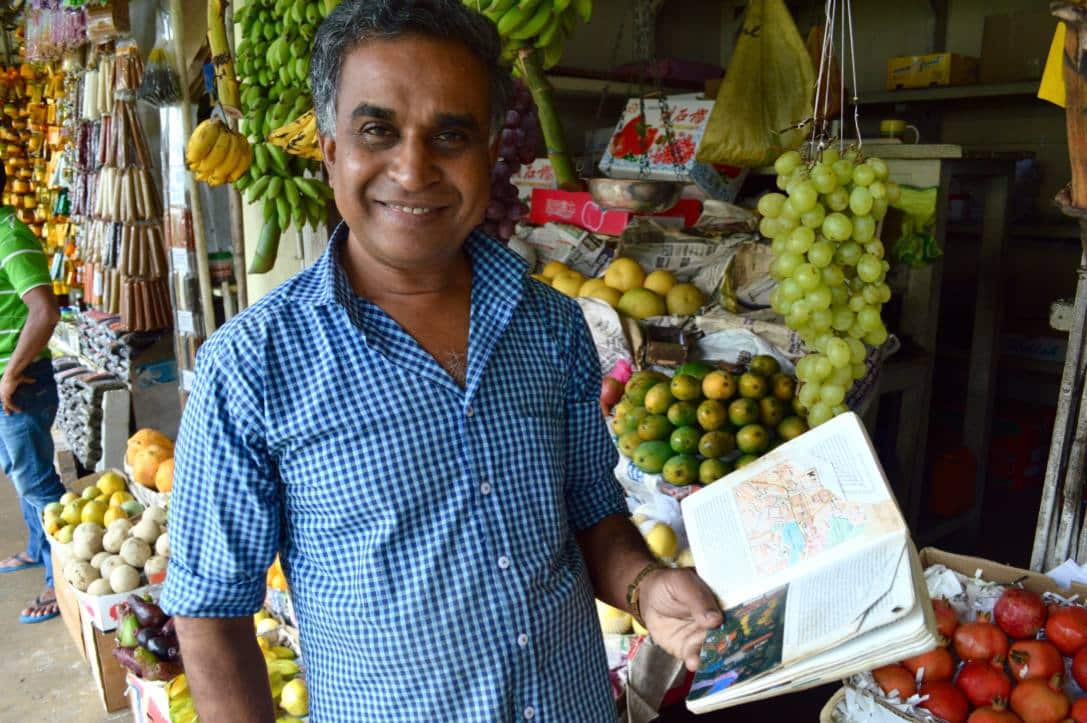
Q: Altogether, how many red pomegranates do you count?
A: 13